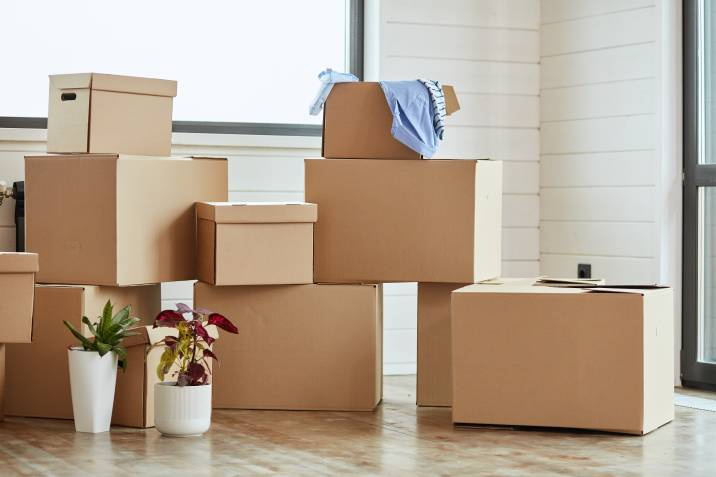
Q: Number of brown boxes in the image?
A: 12